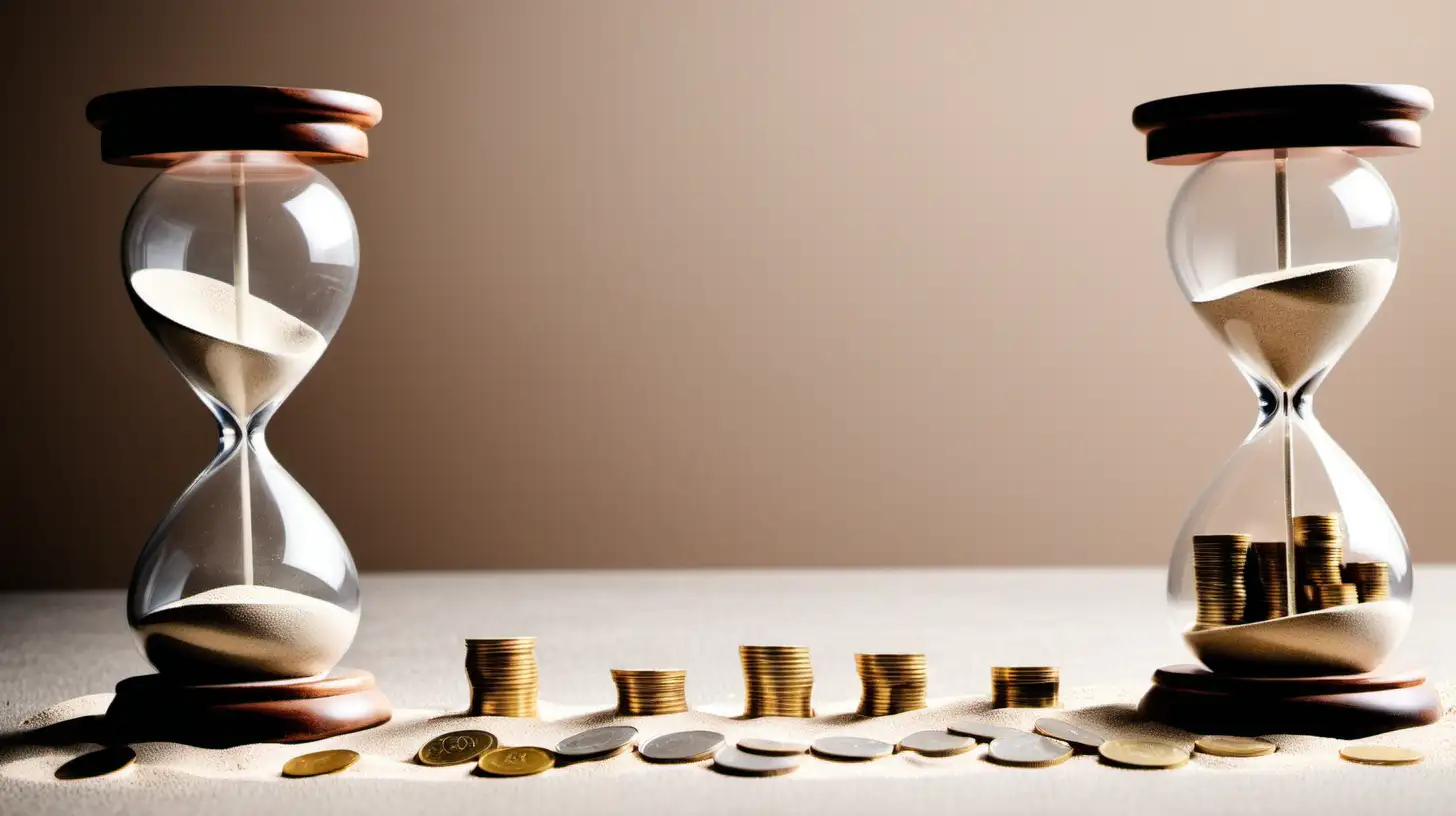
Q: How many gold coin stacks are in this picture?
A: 10